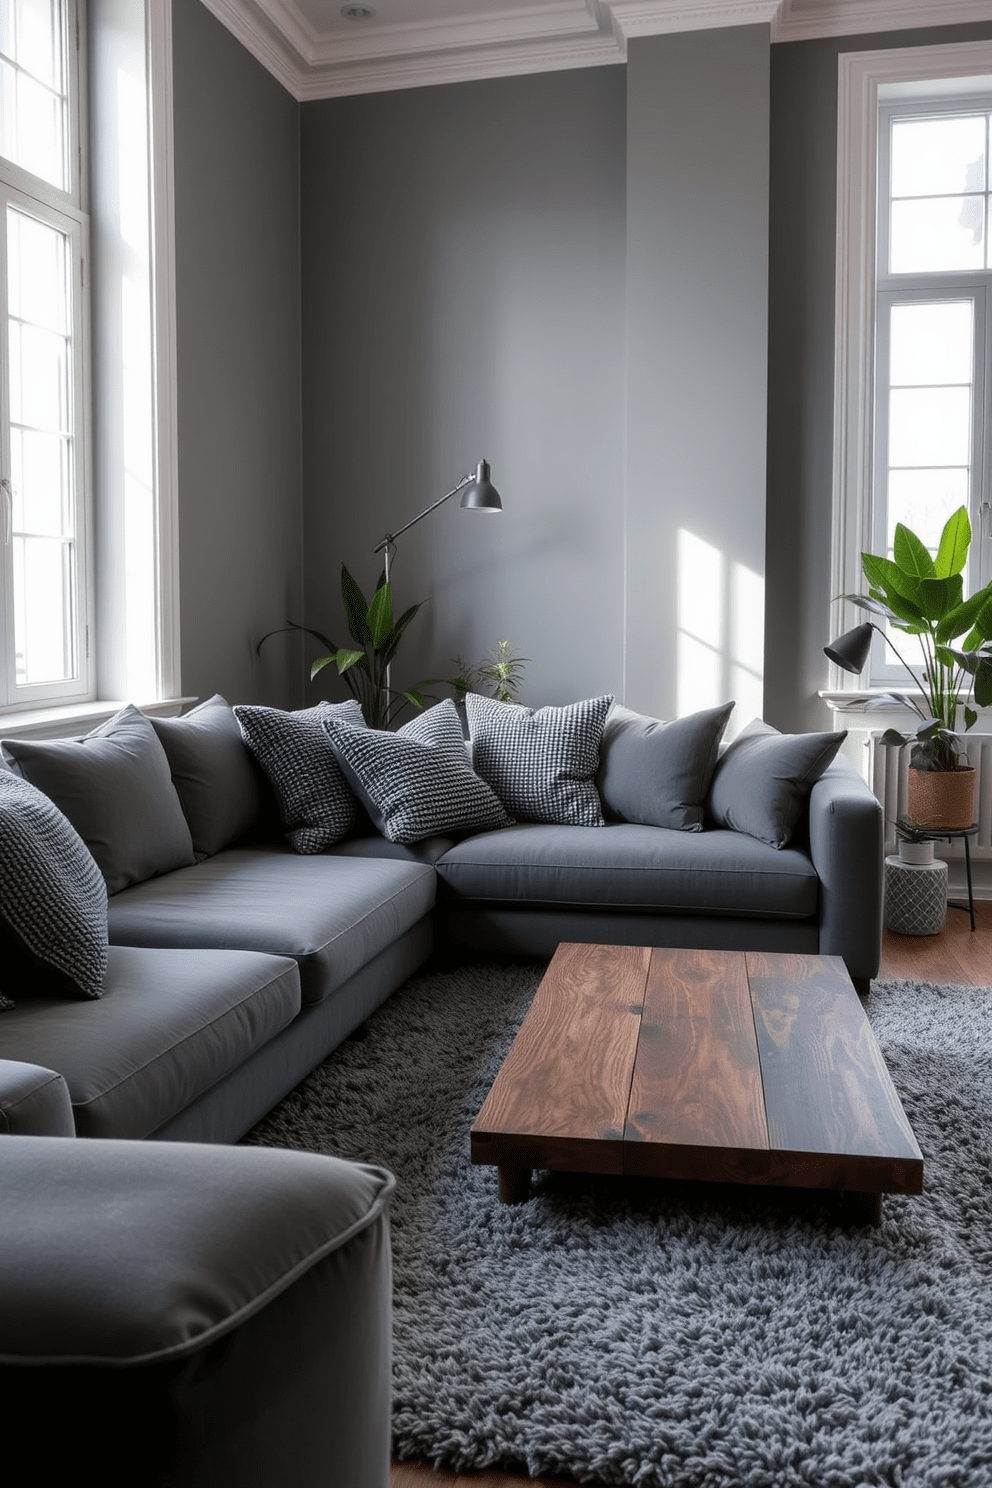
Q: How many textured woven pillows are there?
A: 4